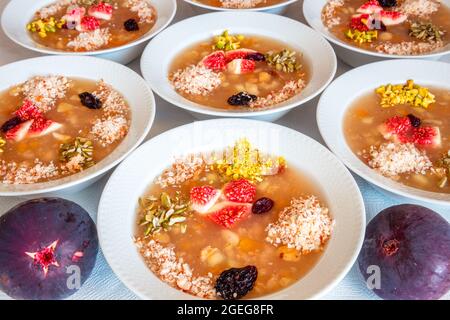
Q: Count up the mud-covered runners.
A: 0